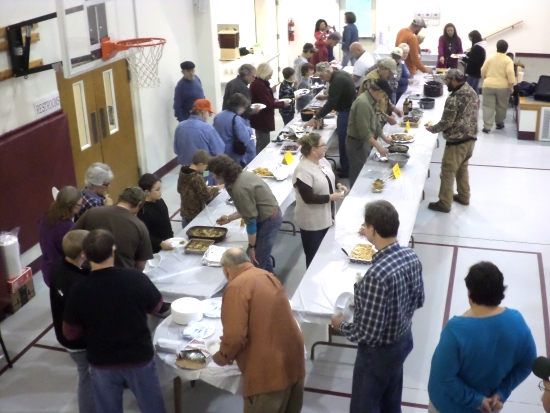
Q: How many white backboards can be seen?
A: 1